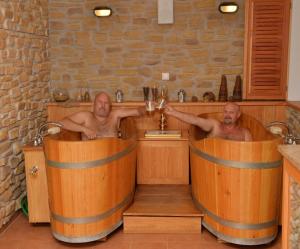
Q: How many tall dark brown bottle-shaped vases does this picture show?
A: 2